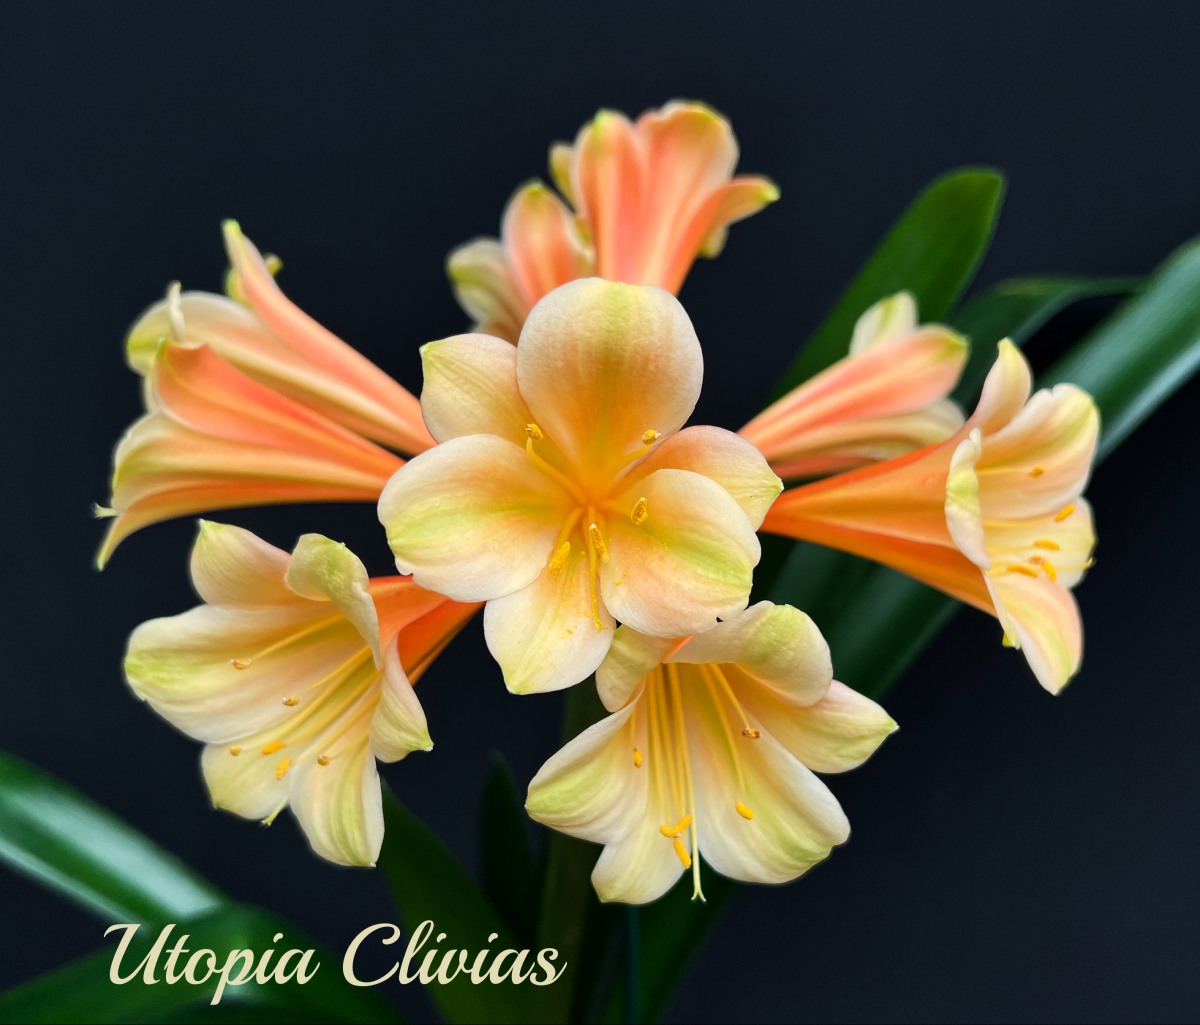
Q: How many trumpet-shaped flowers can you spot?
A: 9